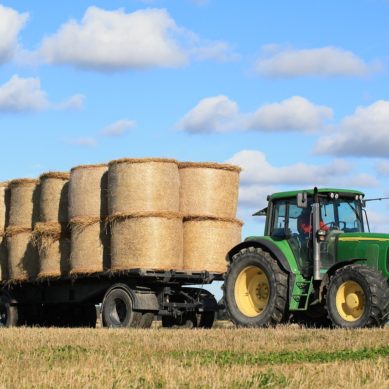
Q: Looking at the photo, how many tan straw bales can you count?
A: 12